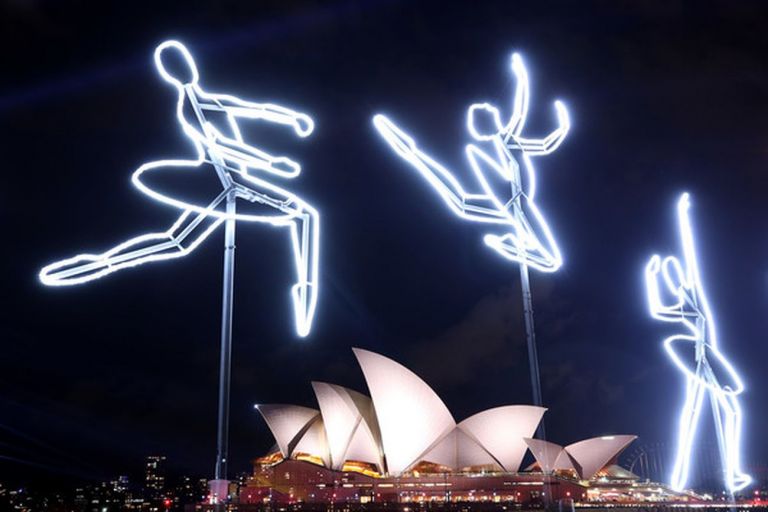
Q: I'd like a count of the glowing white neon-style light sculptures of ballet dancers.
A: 3